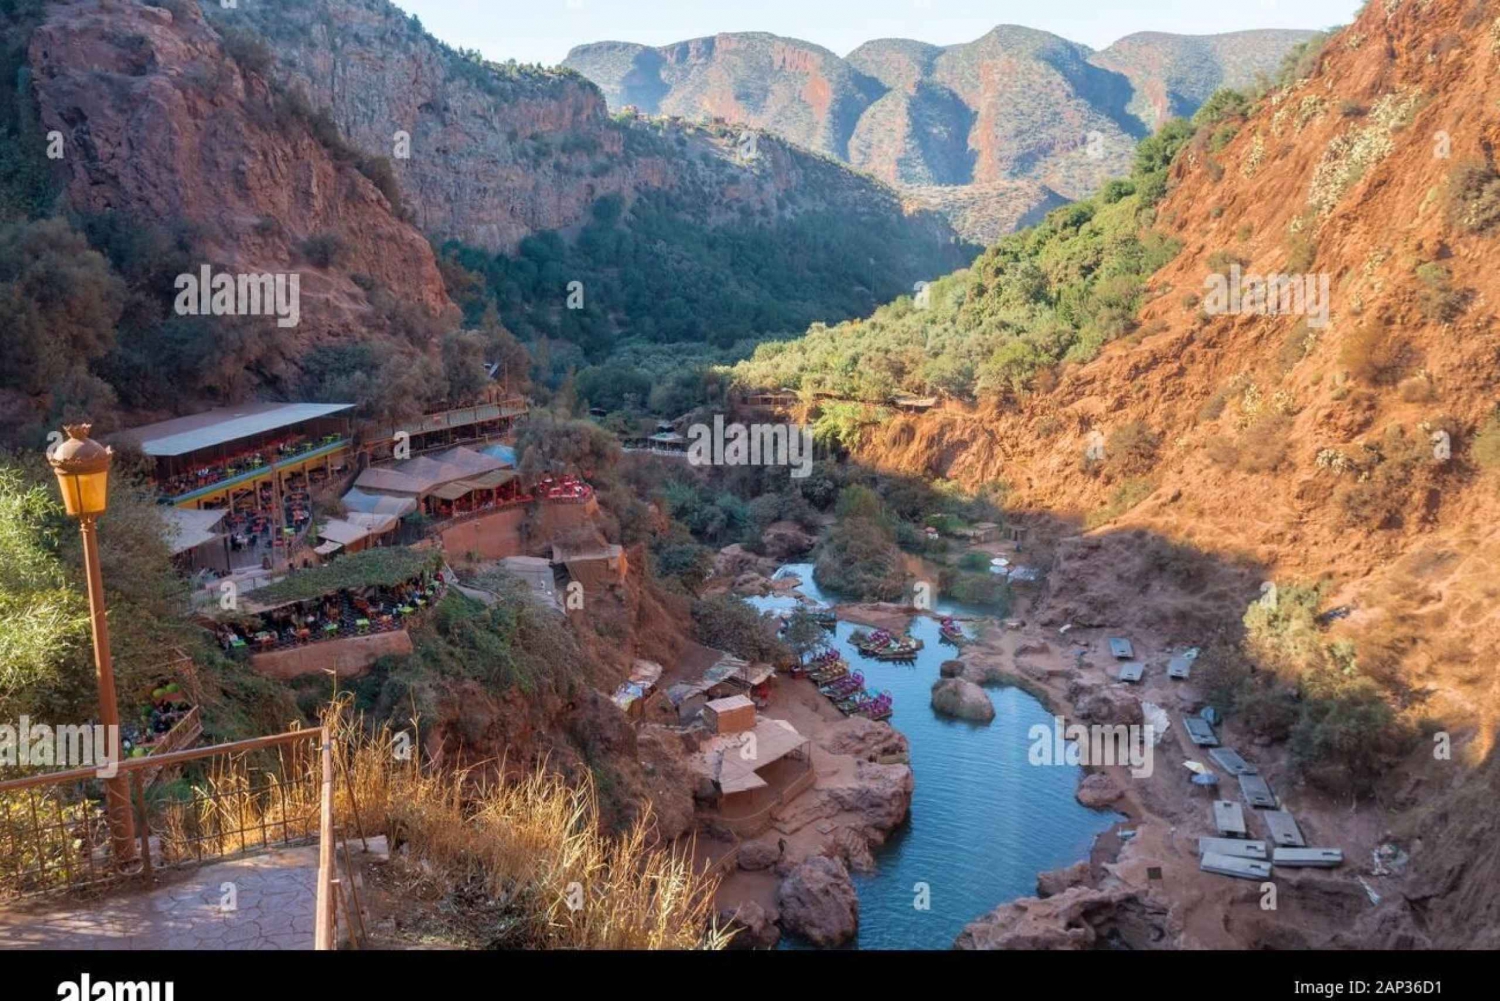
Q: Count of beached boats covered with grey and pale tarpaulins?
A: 11